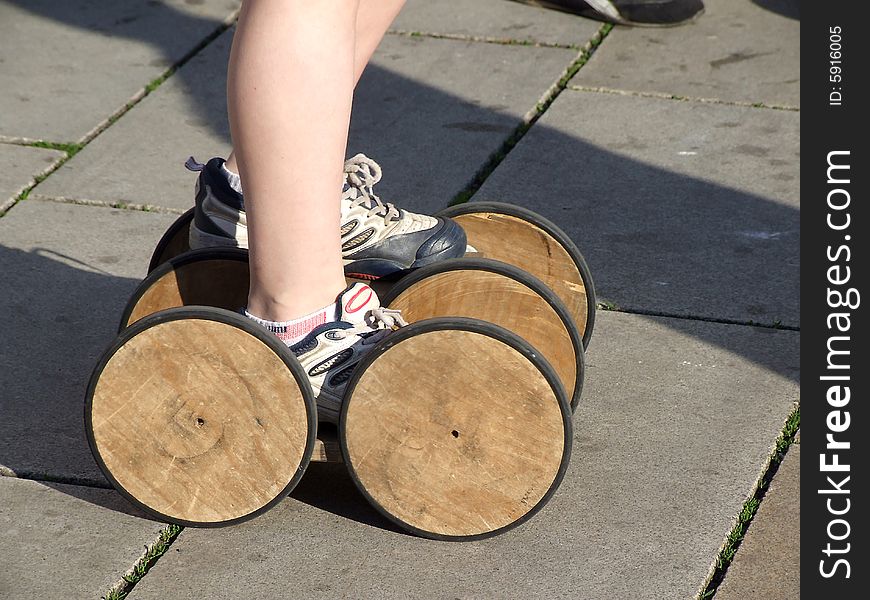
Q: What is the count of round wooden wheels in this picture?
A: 6